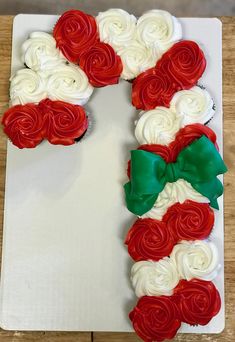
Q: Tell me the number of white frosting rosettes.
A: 12